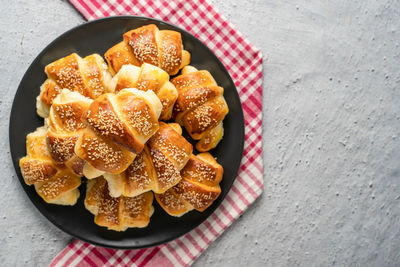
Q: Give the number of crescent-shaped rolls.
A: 10